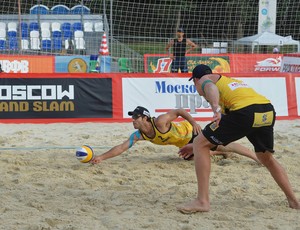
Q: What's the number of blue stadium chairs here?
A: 12